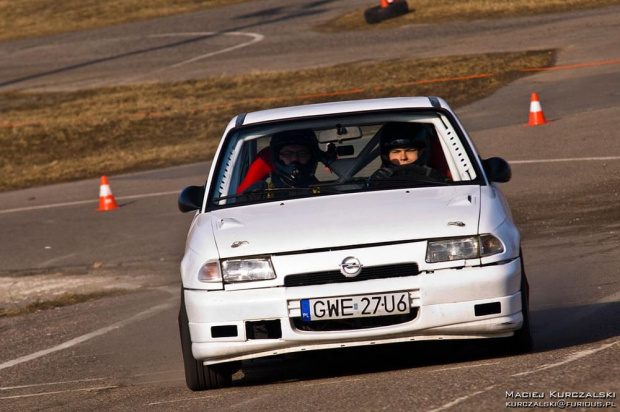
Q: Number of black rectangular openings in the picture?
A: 3